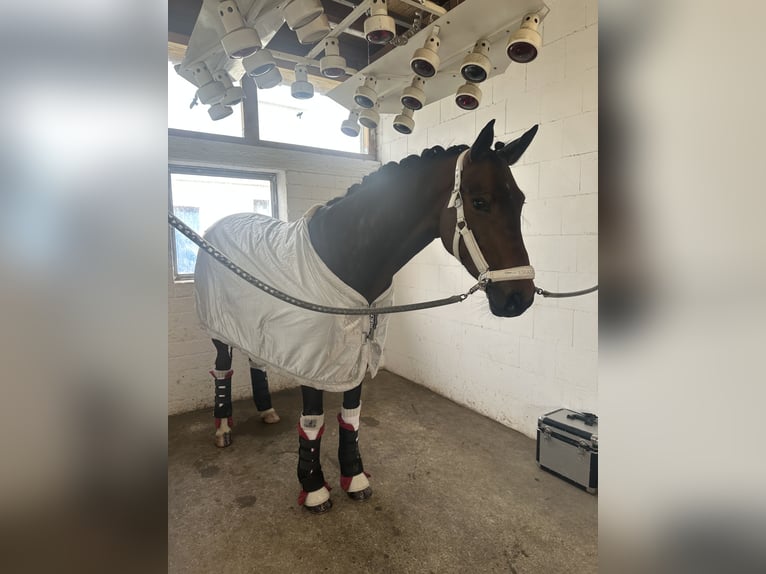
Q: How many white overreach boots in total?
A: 2